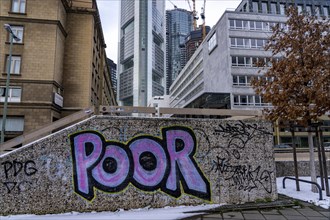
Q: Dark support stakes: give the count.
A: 3